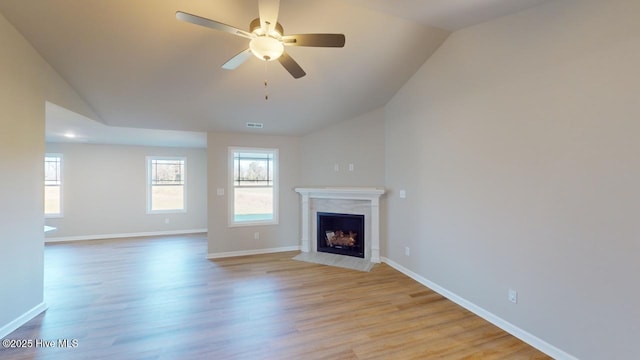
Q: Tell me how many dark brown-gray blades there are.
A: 2